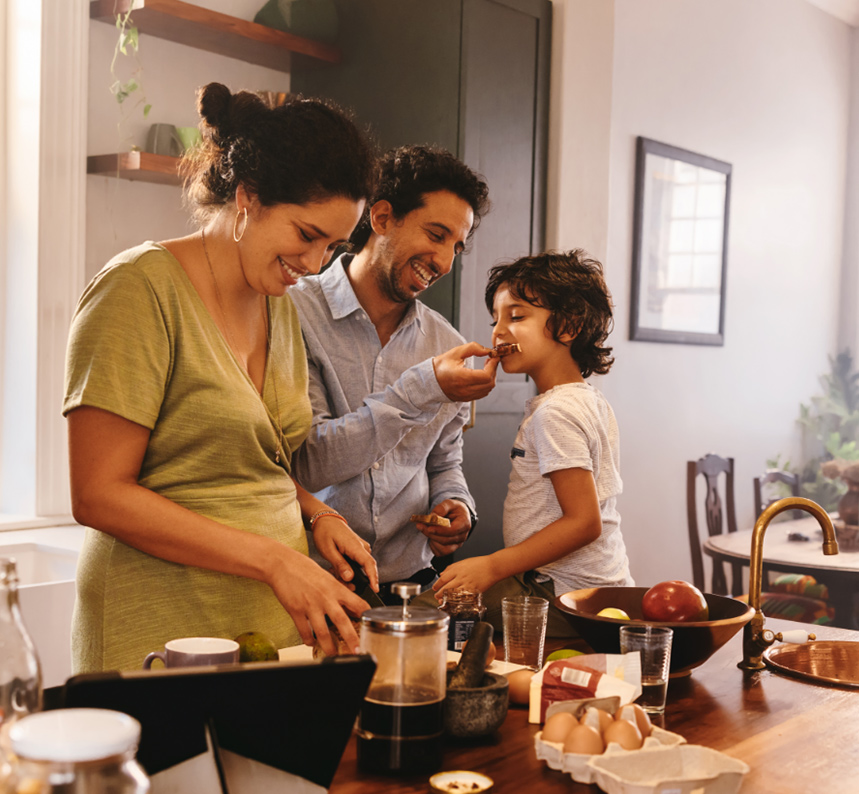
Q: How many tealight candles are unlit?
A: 0